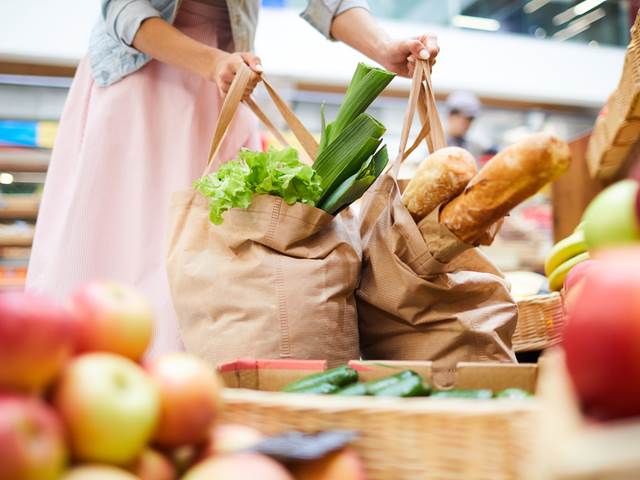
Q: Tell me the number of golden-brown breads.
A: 2